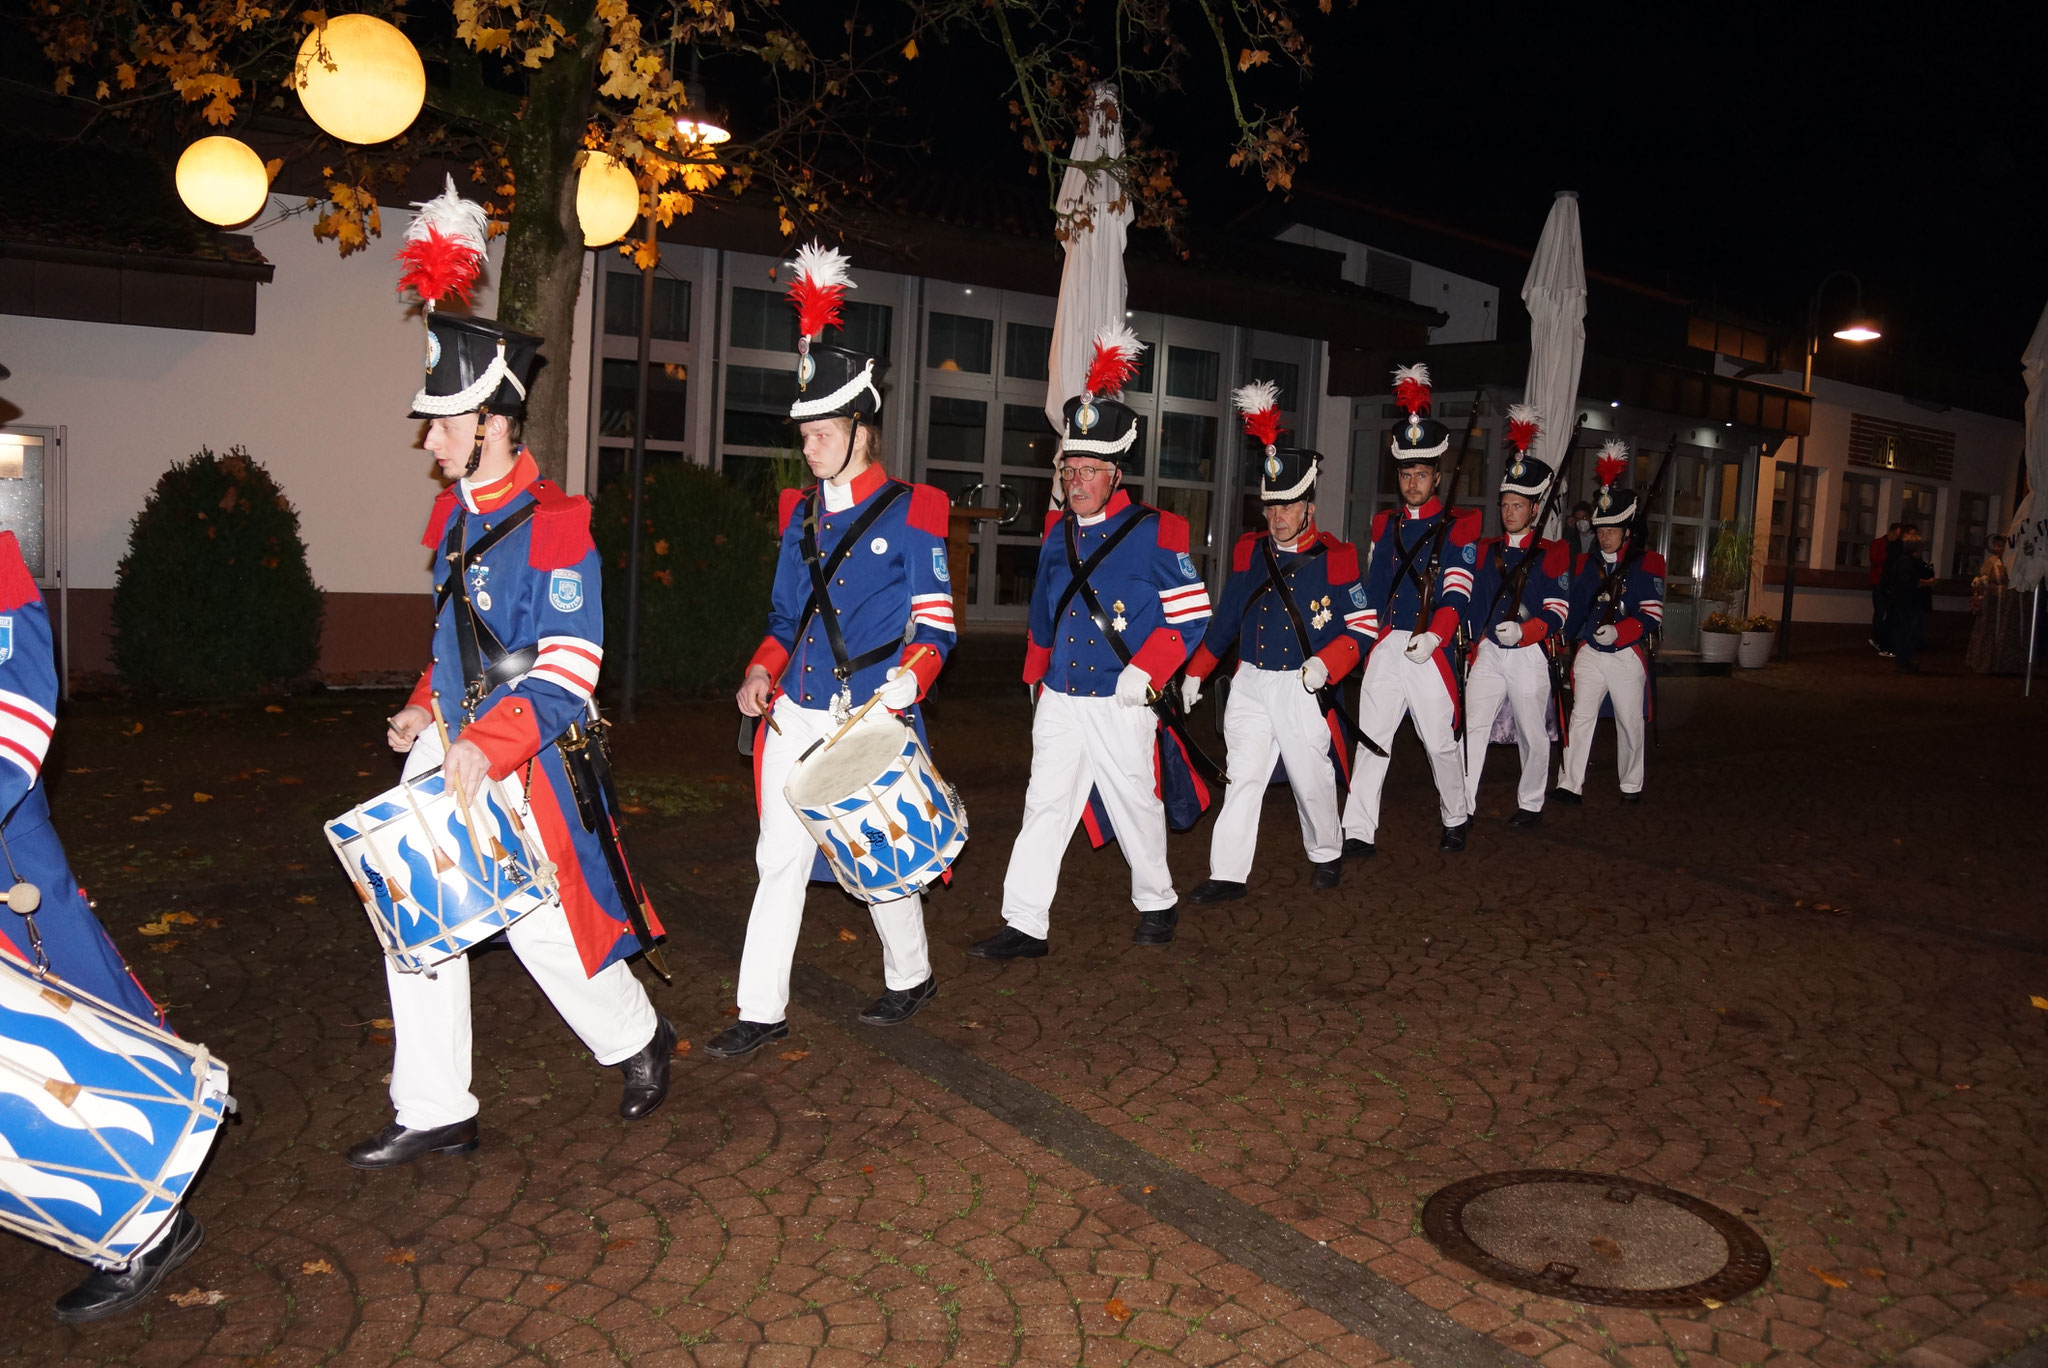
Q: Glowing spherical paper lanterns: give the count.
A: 3